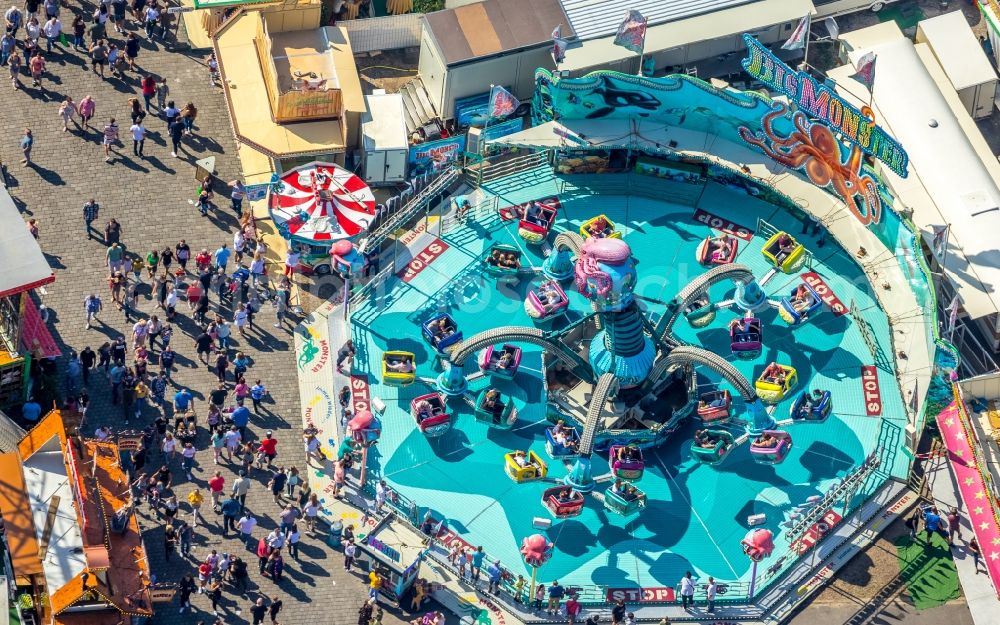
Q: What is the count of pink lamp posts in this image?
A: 4